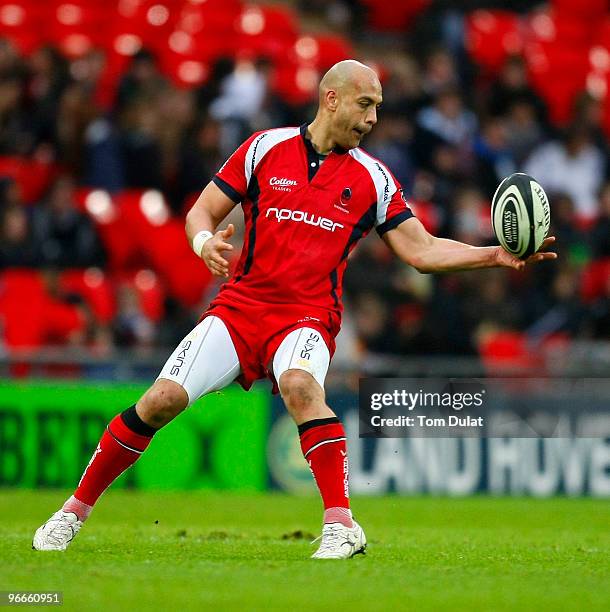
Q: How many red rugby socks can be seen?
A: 2